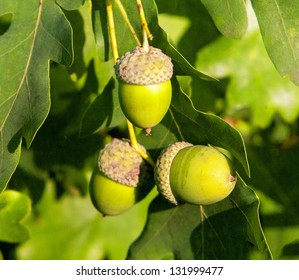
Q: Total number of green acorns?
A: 3